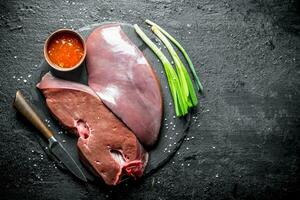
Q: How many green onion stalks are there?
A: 3